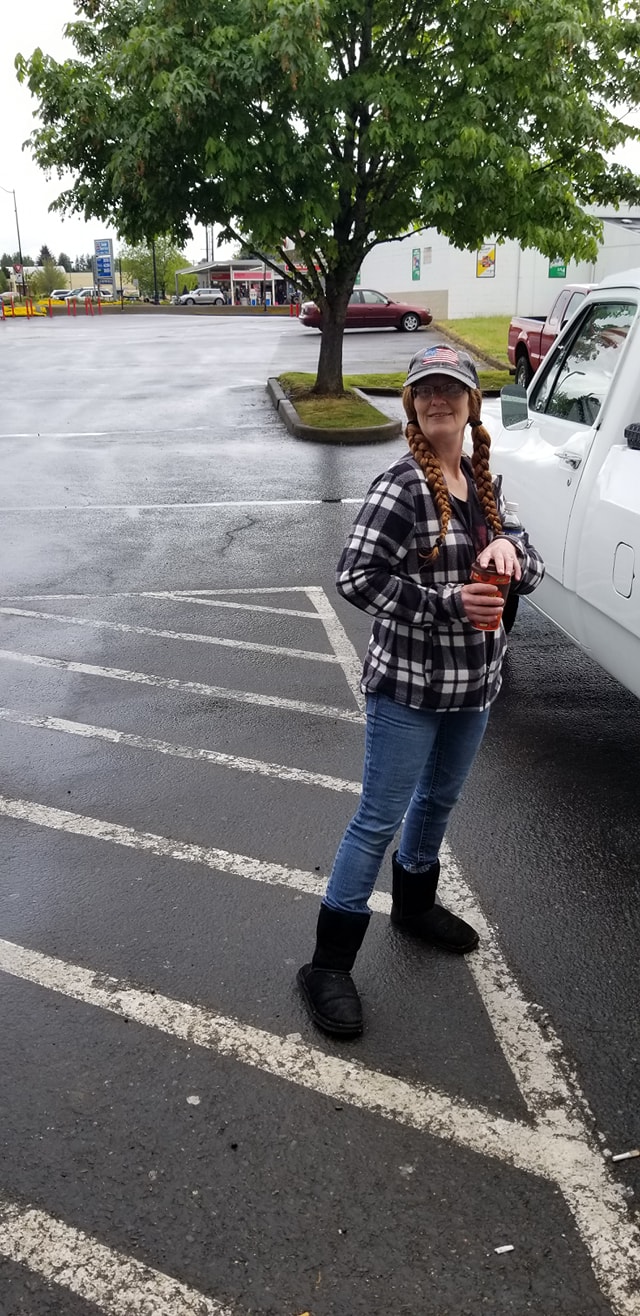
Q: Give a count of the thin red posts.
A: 12